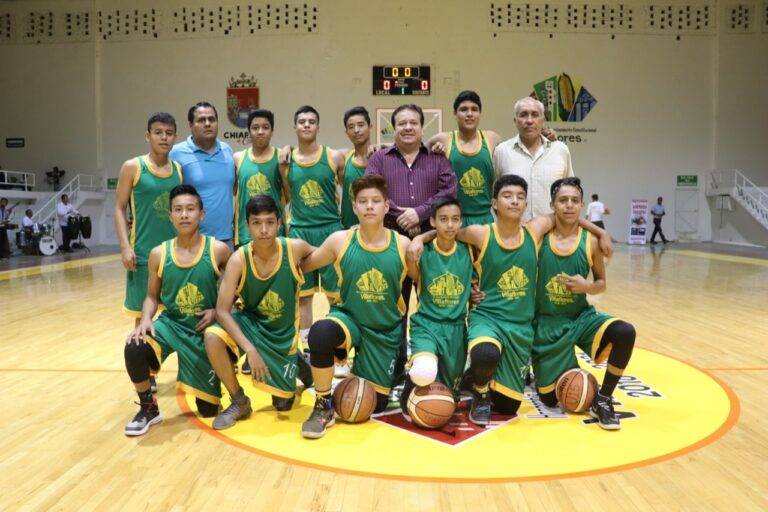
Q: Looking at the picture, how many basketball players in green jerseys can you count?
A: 11